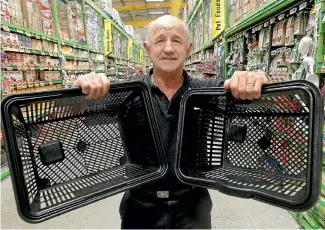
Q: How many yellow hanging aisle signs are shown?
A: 4